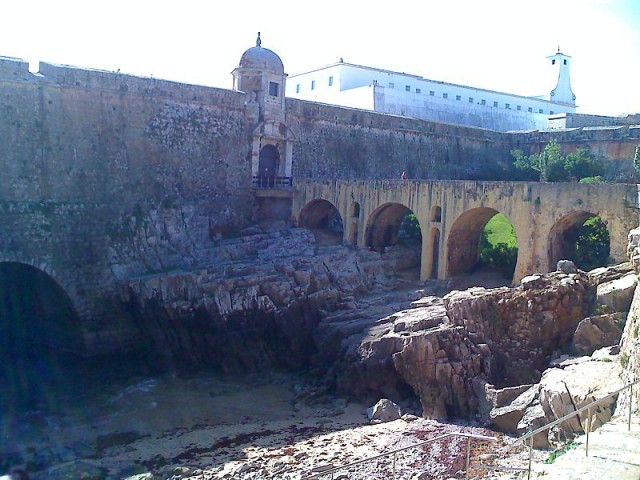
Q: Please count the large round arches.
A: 5